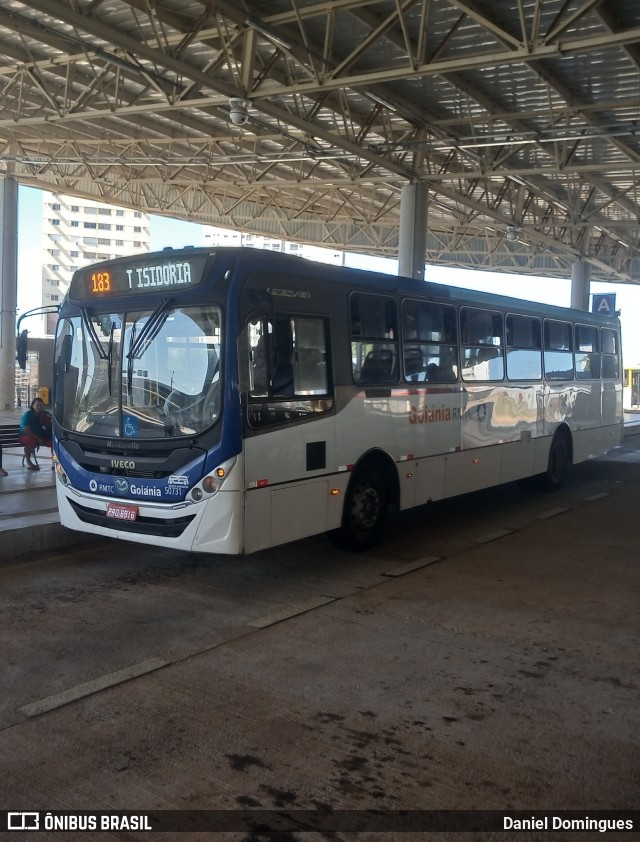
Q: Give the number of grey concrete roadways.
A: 1